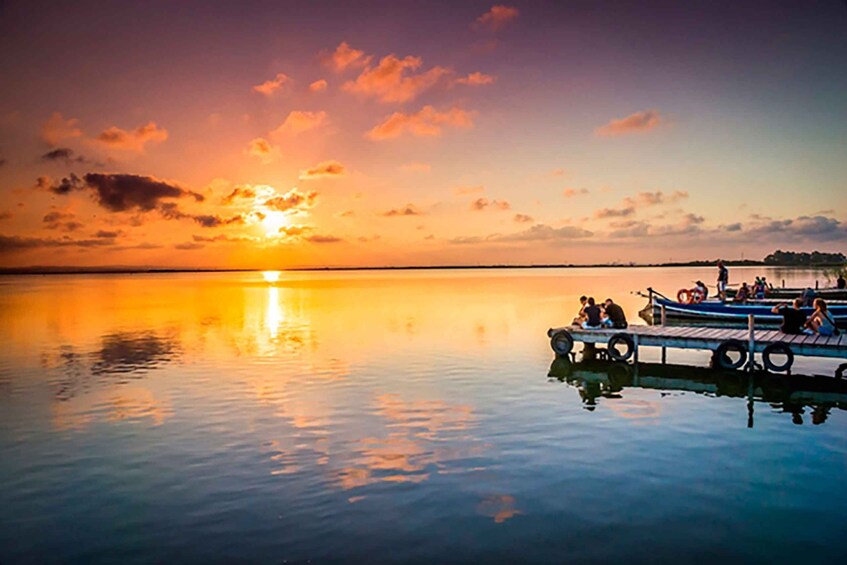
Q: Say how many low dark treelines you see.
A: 1